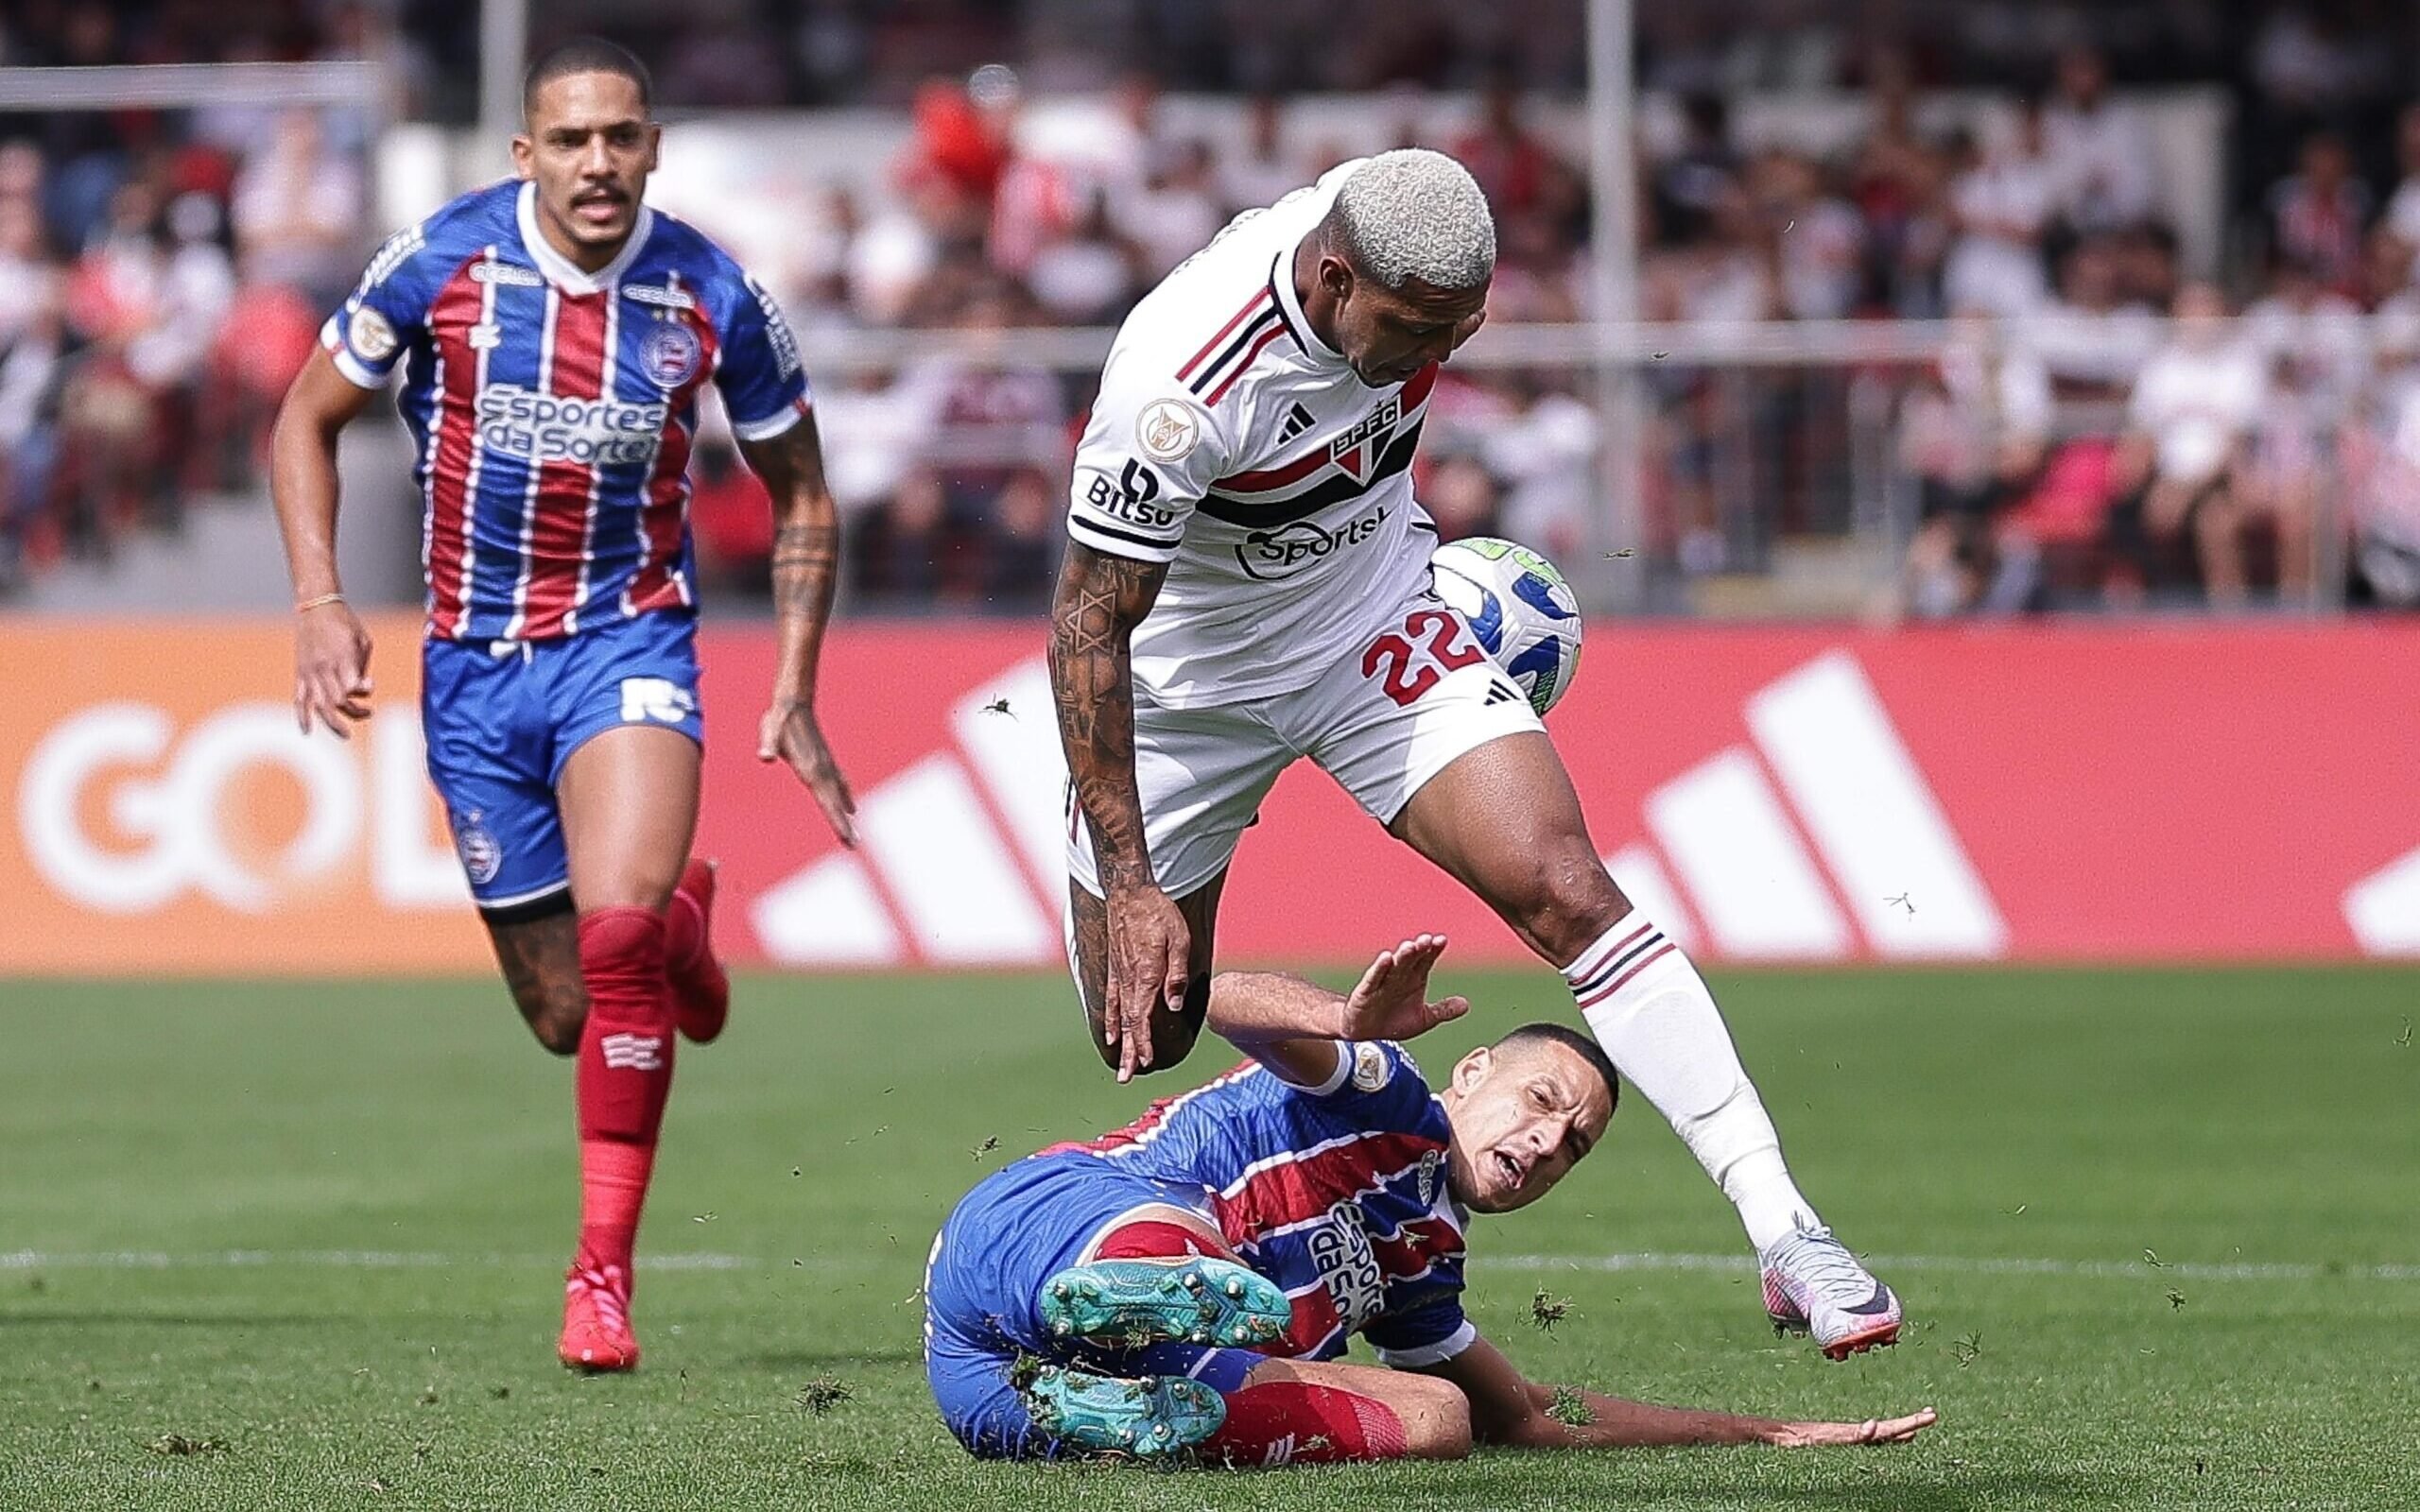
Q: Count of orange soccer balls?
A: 0